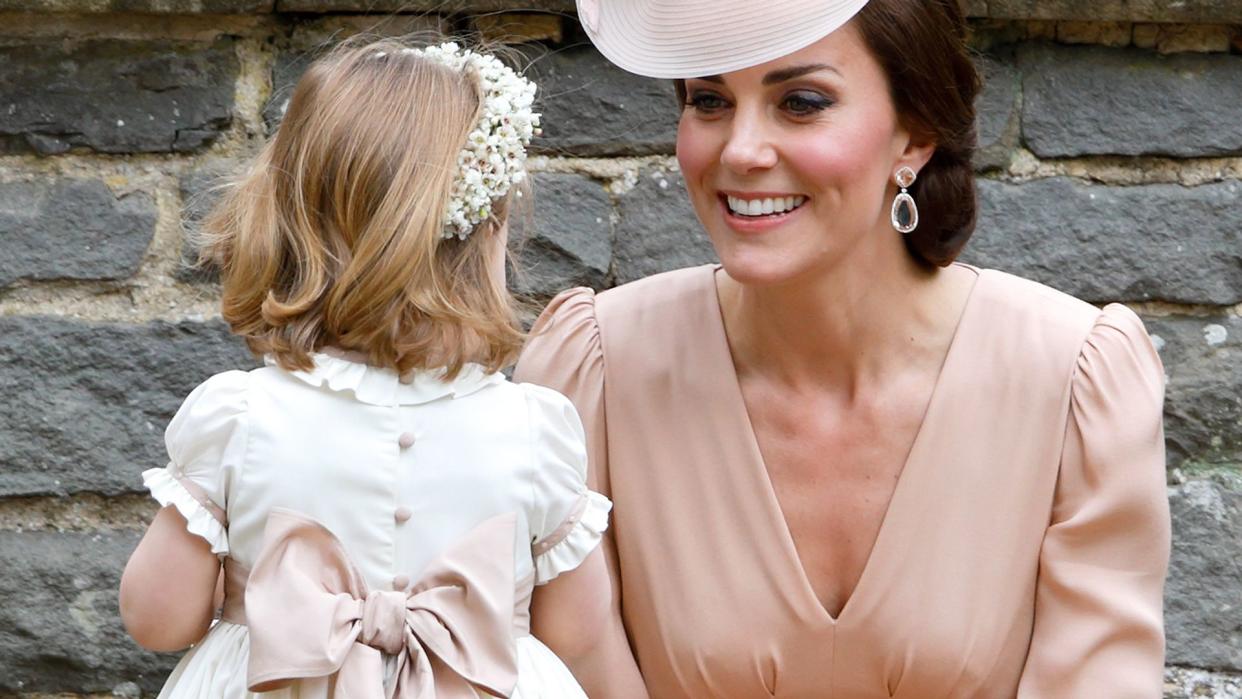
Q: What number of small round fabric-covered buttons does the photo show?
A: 4